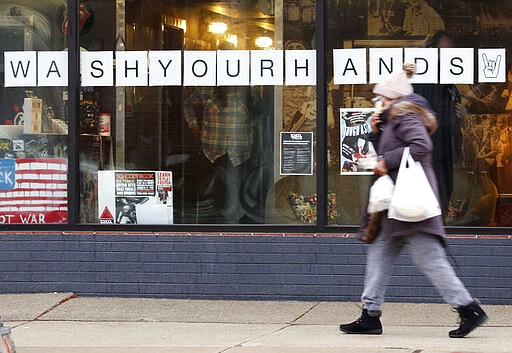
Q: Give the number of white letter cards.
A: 13